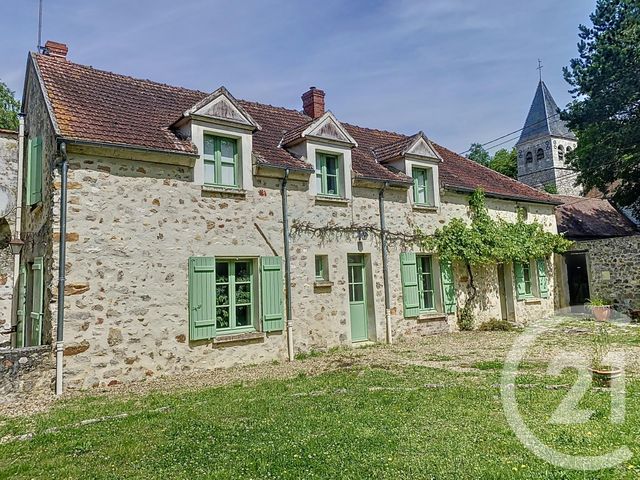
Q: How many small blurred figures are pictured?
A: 0